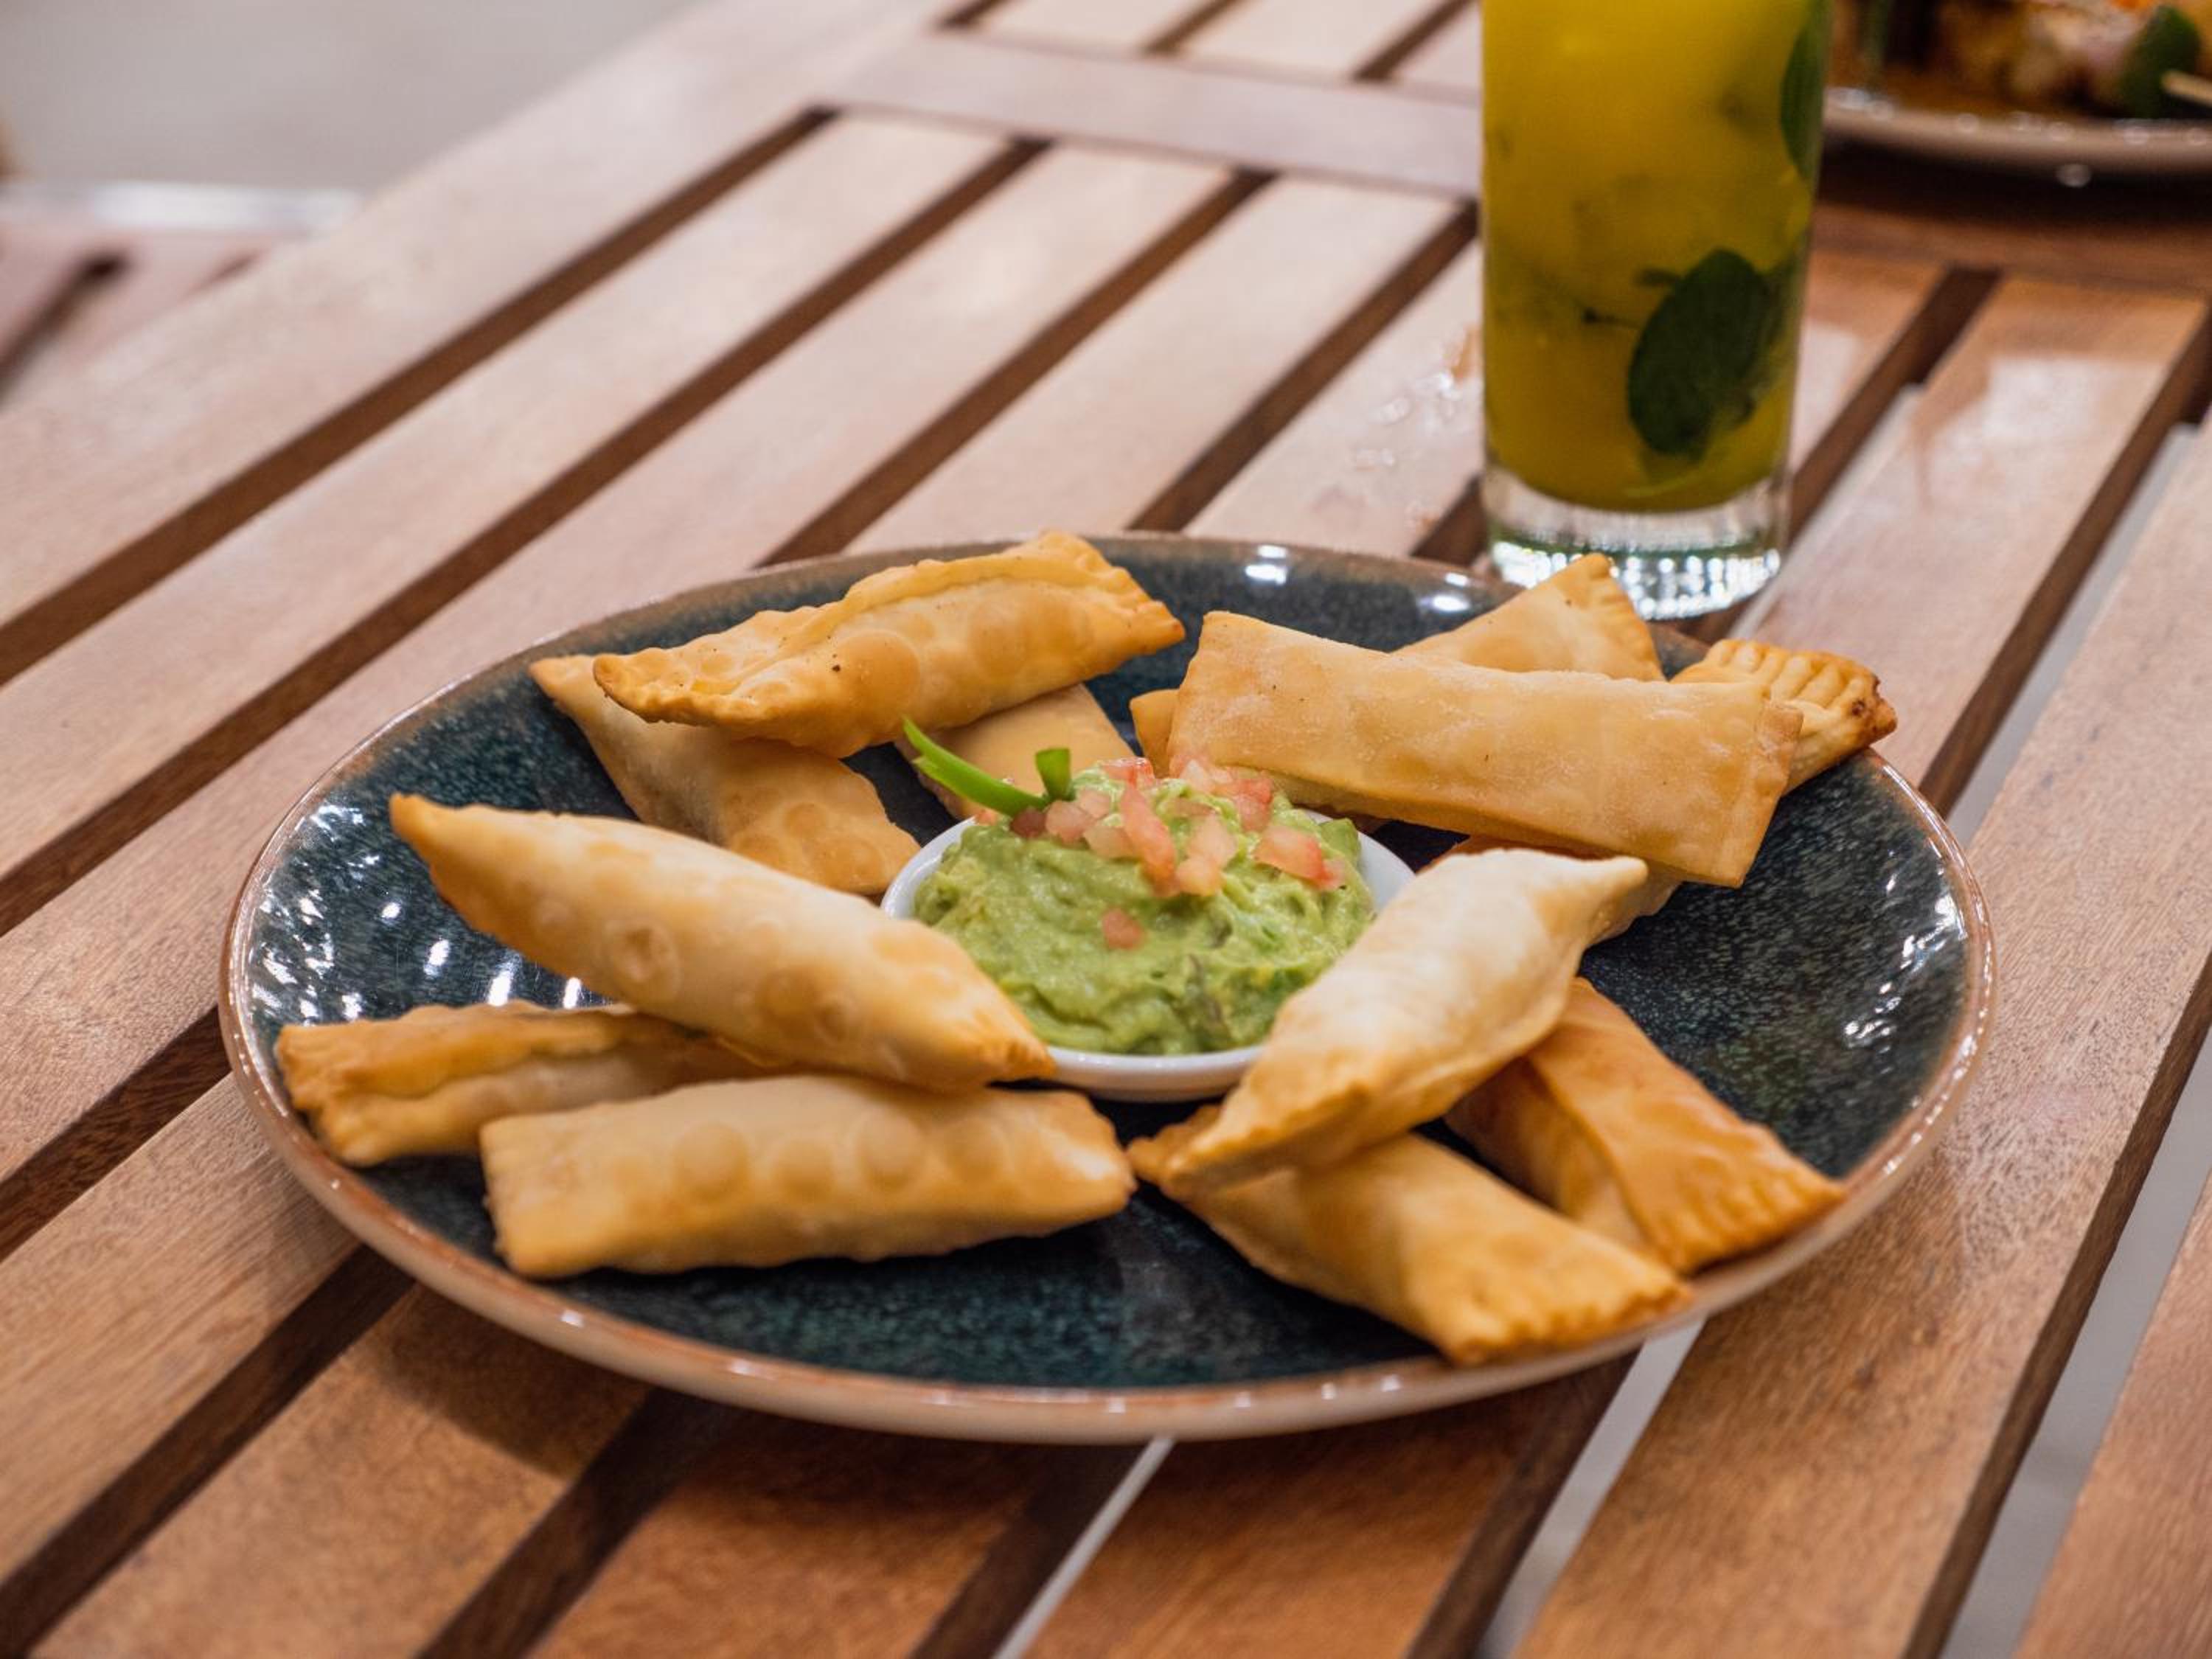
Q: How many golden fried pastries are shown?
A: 12